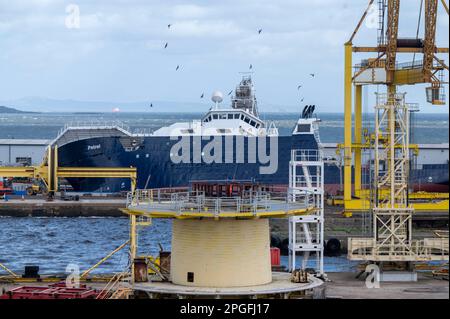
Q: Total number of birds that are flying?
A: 11